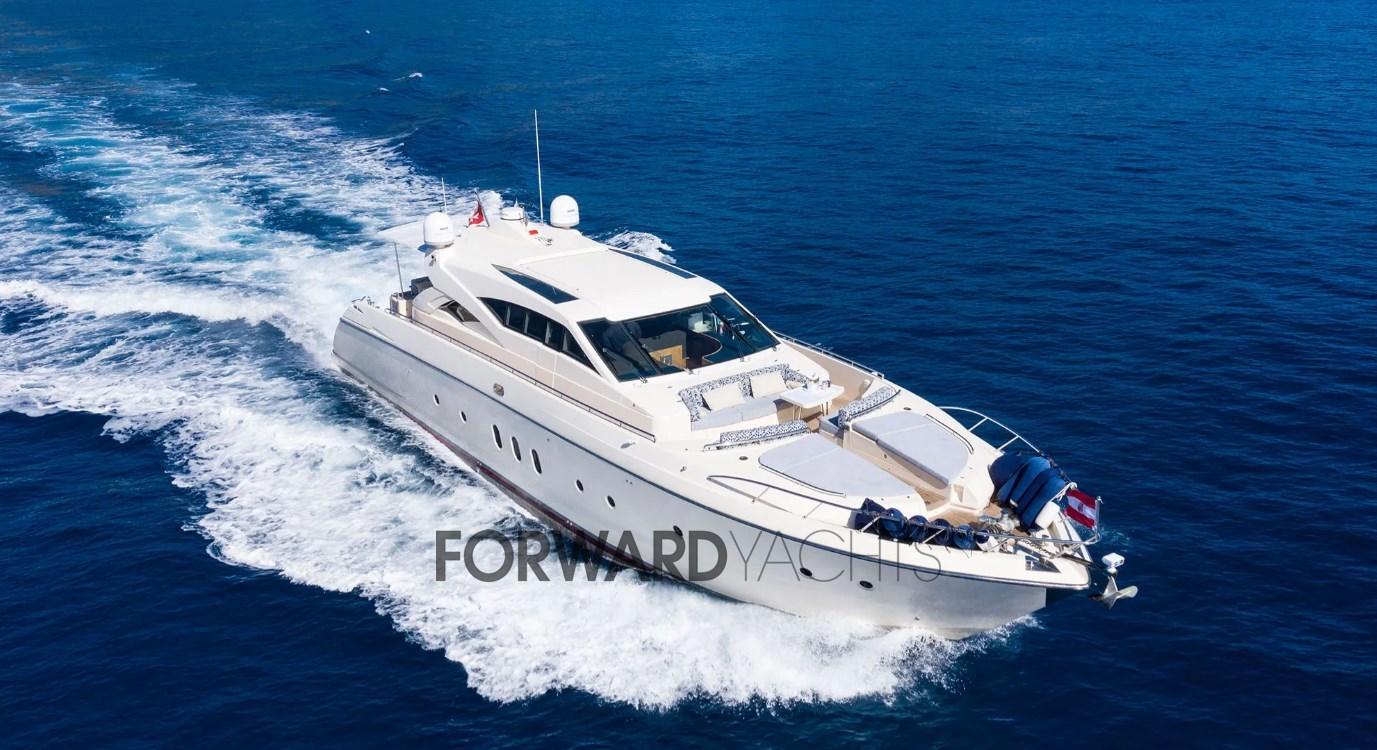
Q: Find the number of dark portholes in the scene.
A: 10